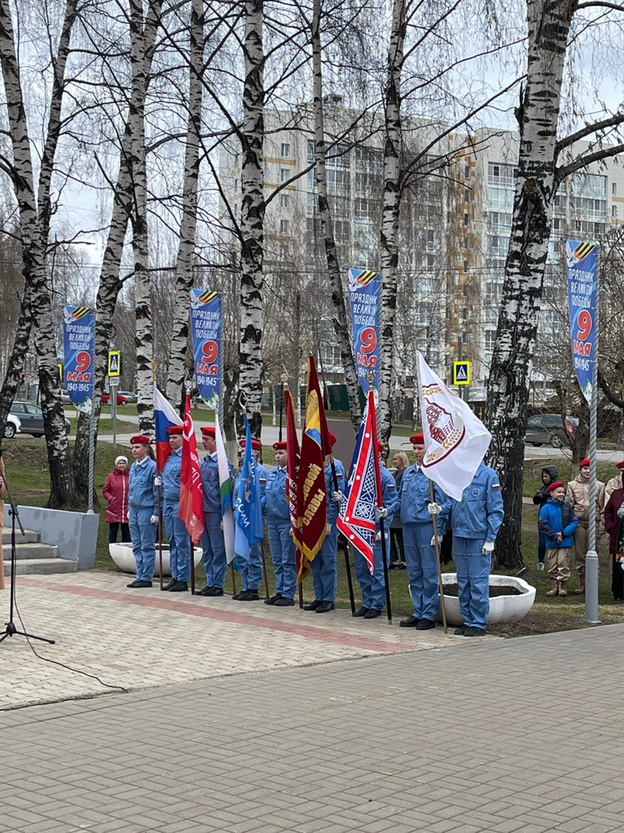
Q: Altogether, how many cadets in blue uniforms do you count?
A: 9